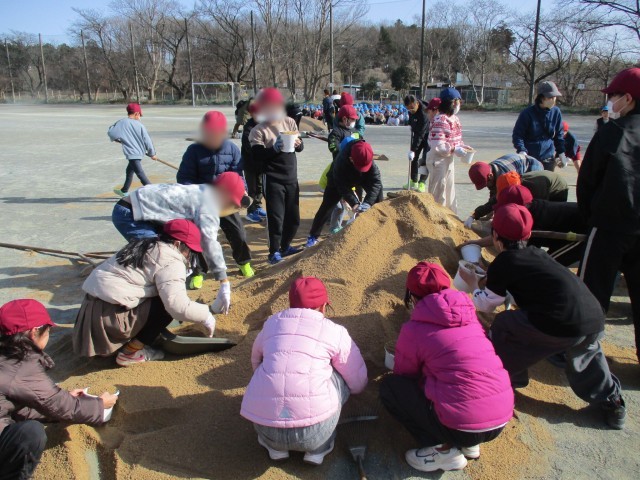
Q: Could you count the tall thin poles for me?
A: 9